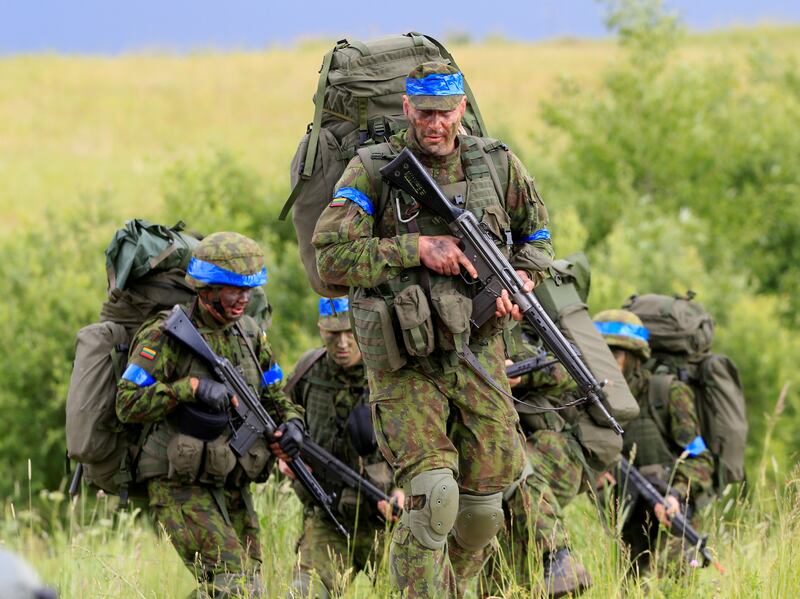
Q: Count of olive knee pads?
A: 2